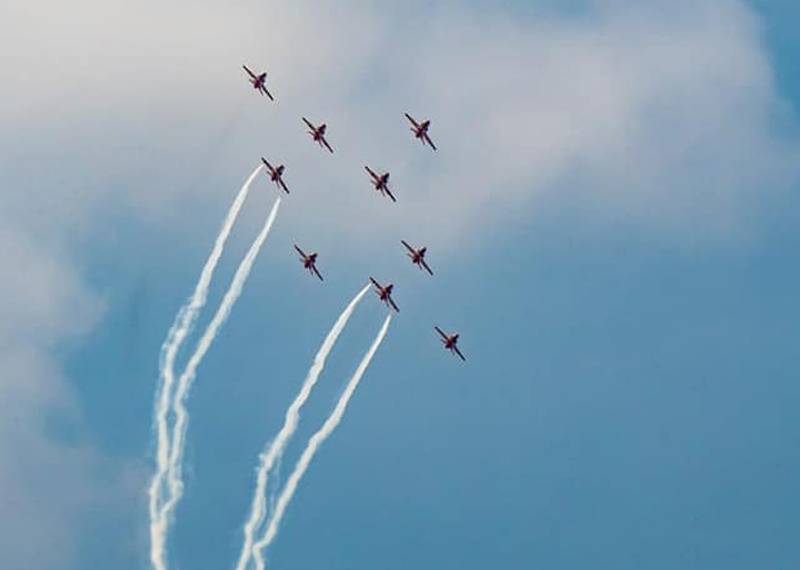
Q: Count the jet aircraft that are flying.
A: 9